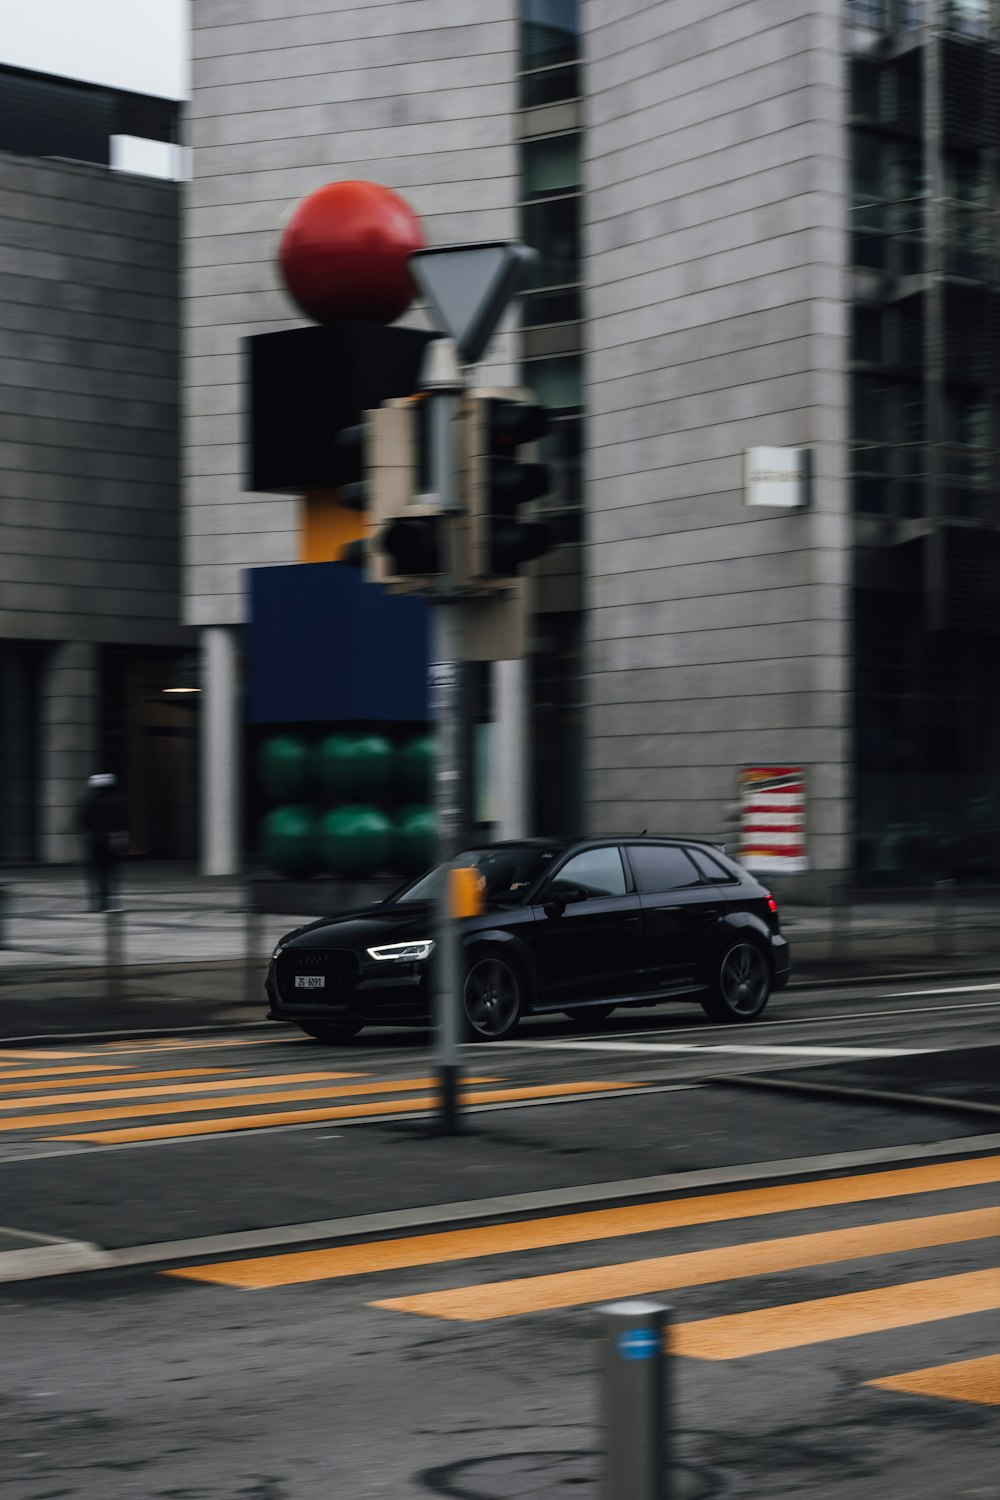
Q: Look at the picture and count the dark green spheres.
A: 6